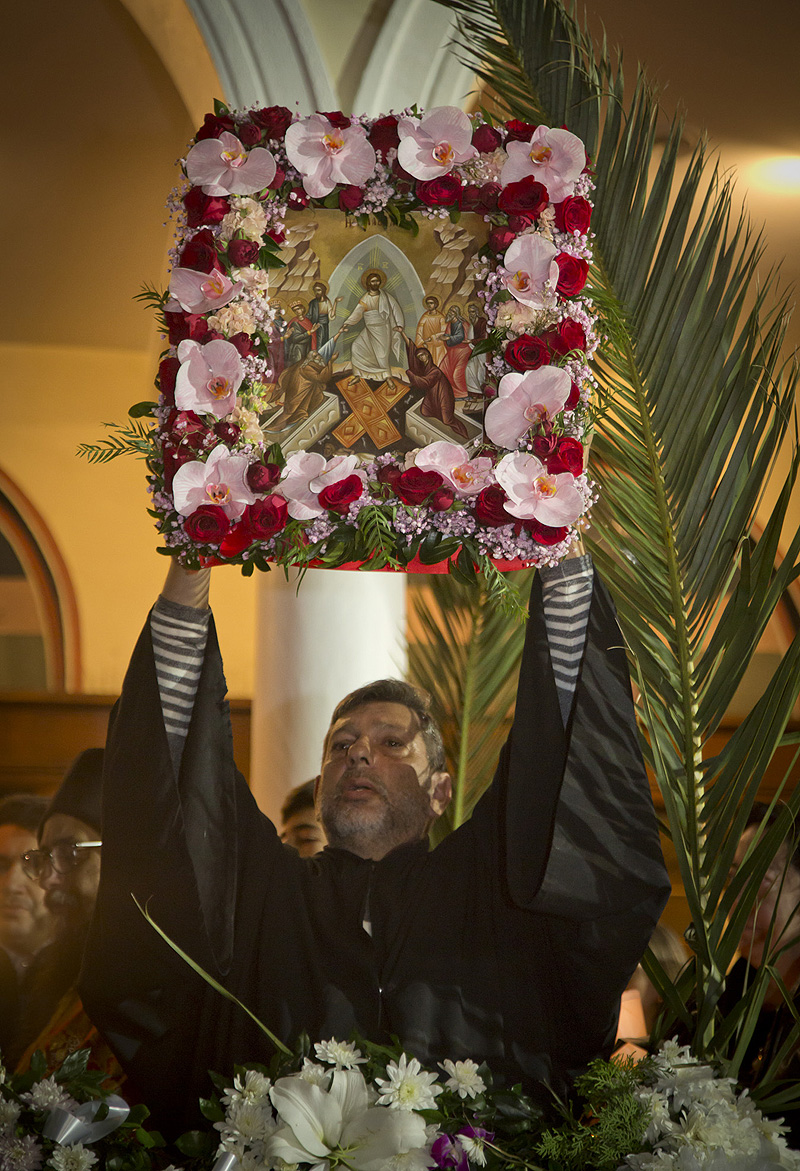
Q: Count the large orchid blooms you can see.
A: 12